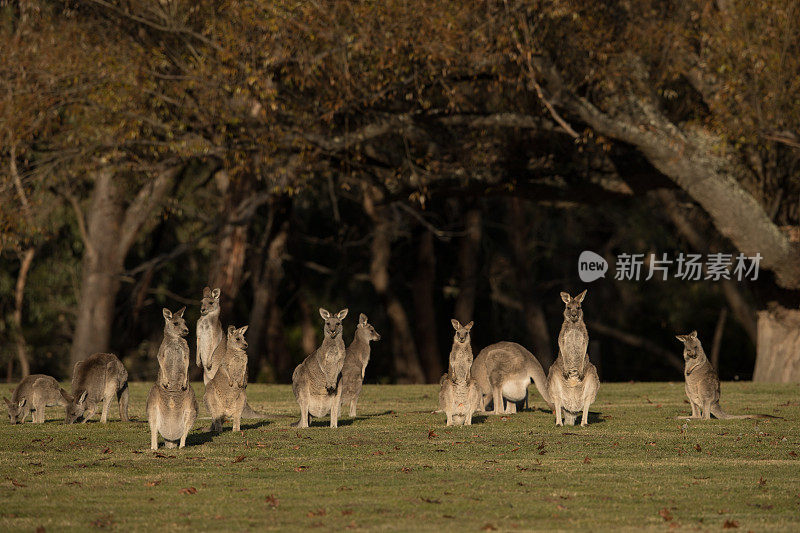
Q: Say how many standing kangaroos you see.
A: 8